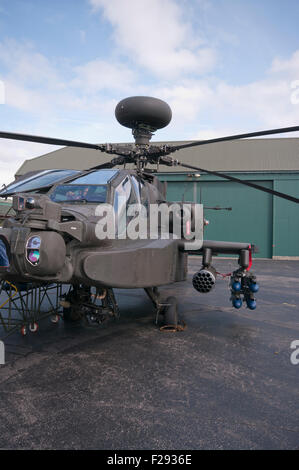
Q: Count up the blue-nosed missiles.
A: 4